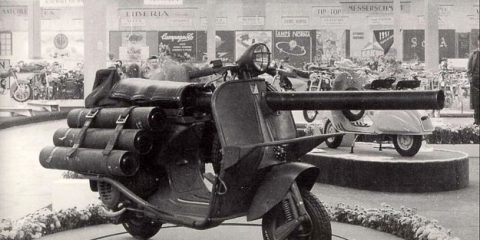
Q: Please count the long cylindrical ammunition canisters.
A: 3